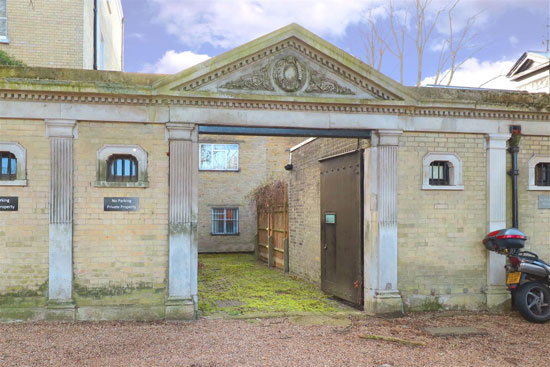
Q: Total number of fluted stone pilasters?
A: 4